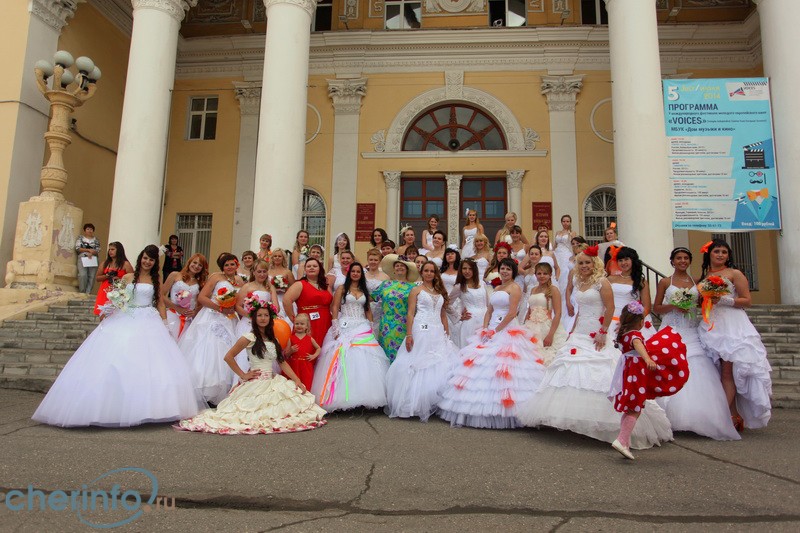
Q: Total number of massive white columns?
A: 4